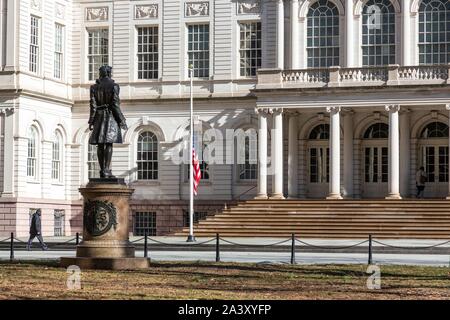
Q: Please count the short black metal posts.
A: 6